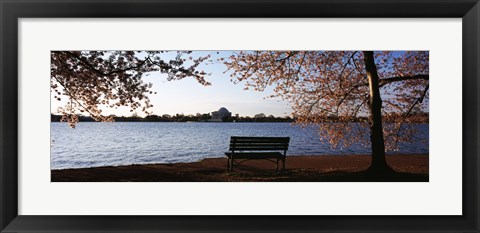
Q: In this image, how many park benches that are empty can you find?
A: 1